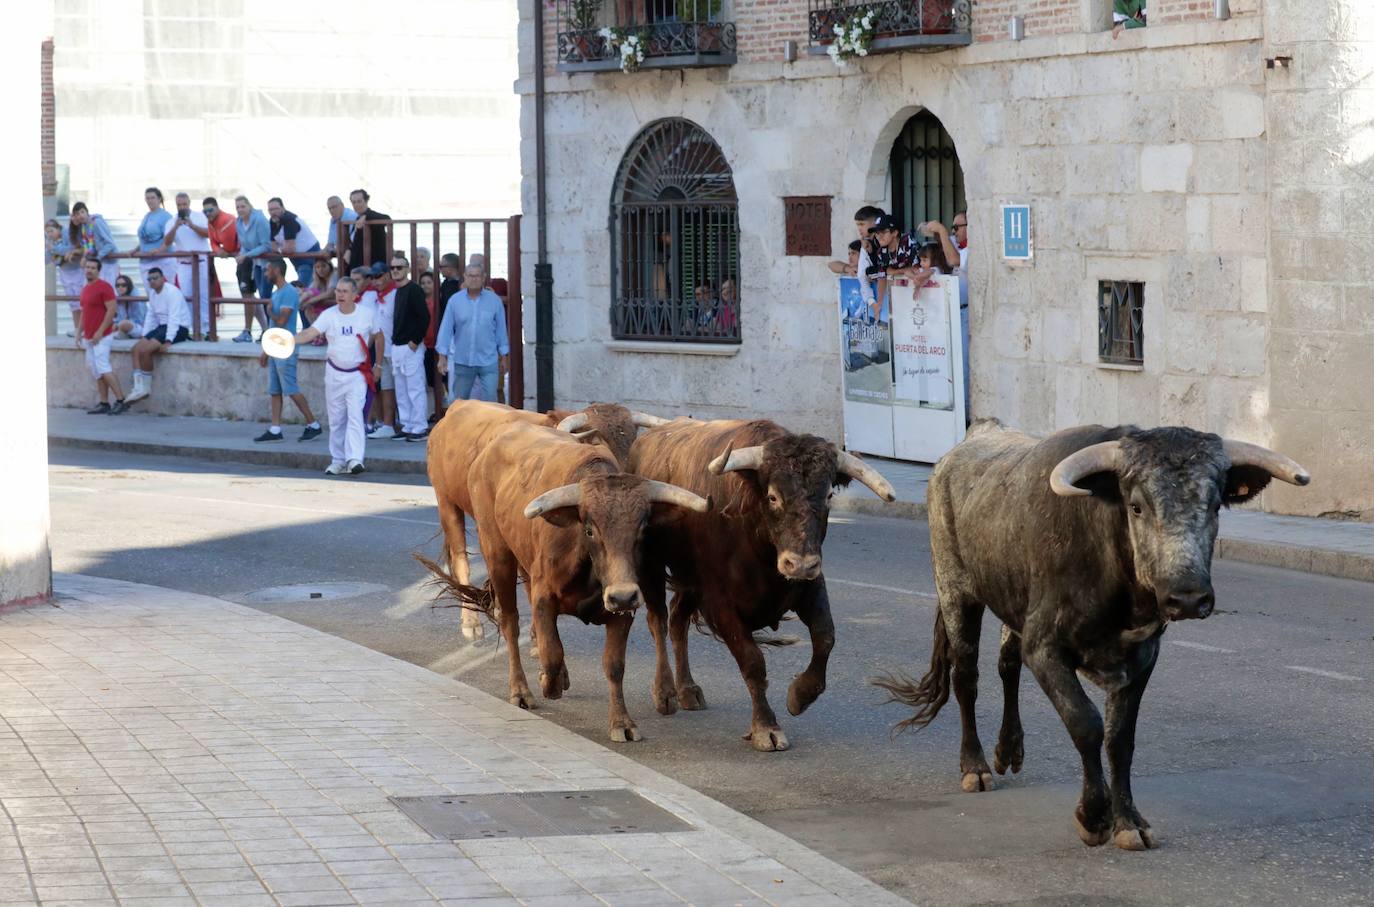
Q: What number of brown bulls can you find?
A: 3